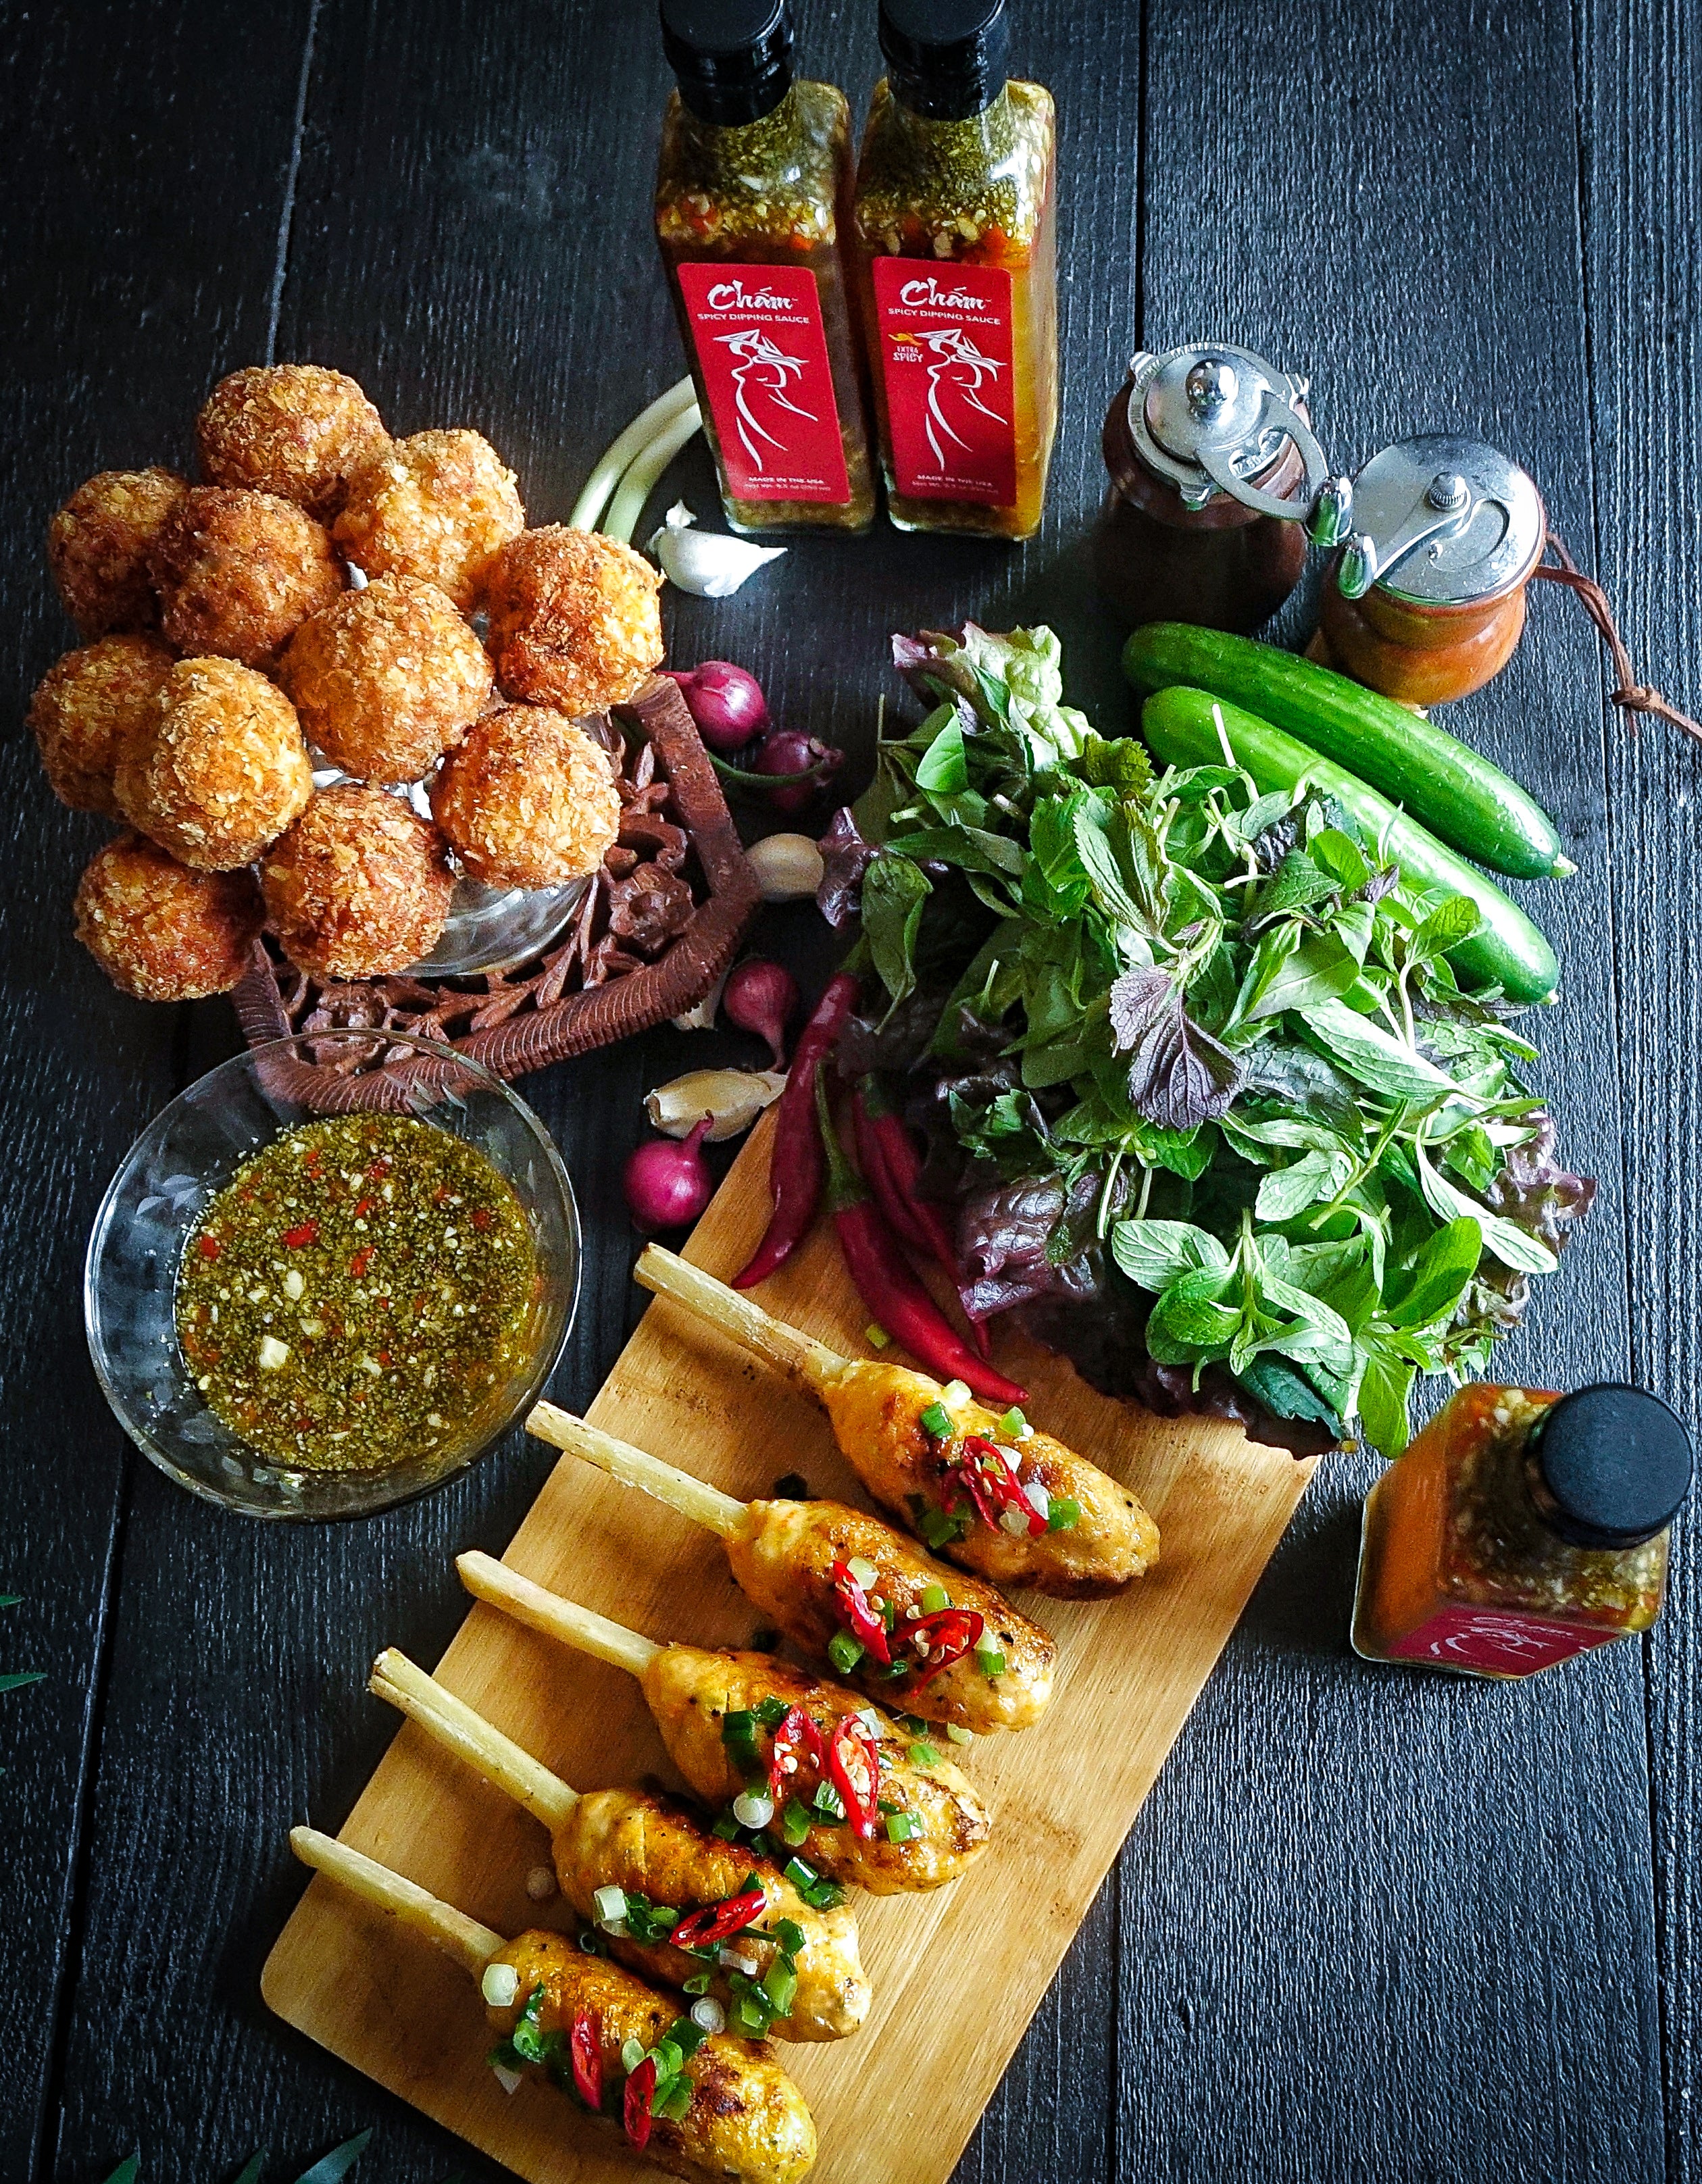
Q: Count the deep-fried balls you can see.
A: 11